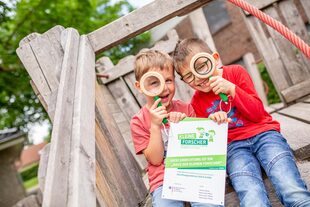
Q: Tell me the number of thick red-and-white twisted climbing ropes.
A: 1